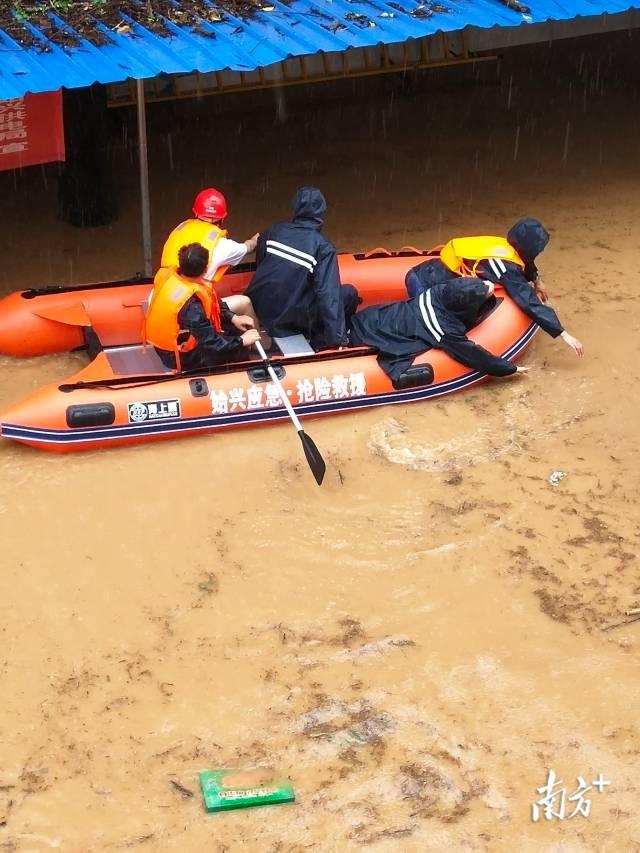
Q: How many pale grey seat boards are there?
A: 2